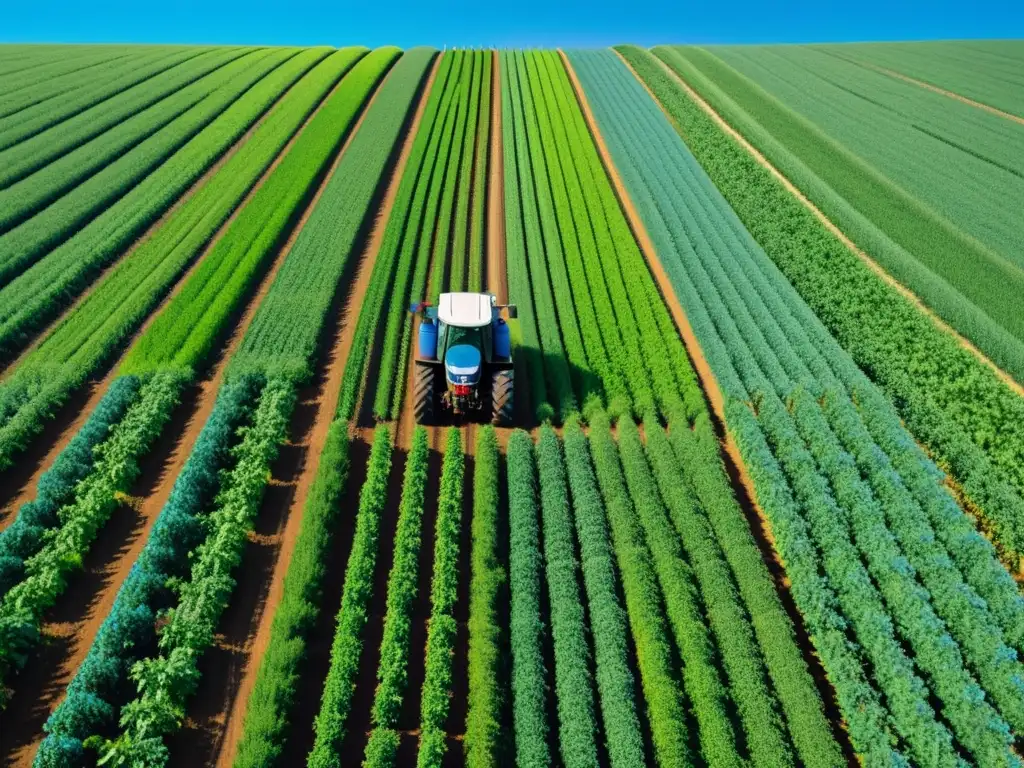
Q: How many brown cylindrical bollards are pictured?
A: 0